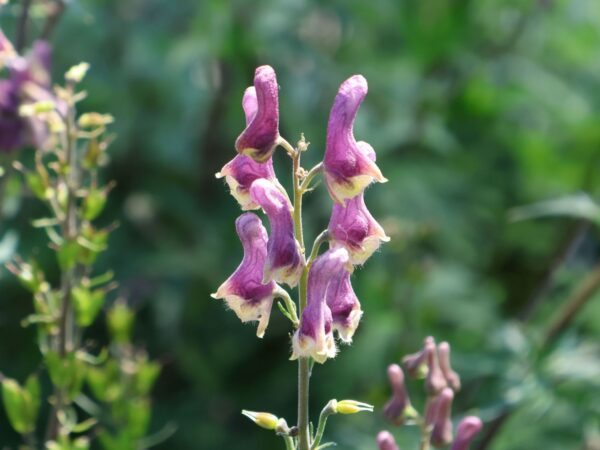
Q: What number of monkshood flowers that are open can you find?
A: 8